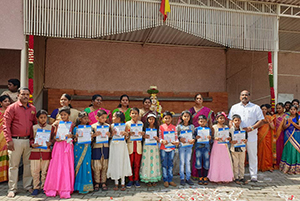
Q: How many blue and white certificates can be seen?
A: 12